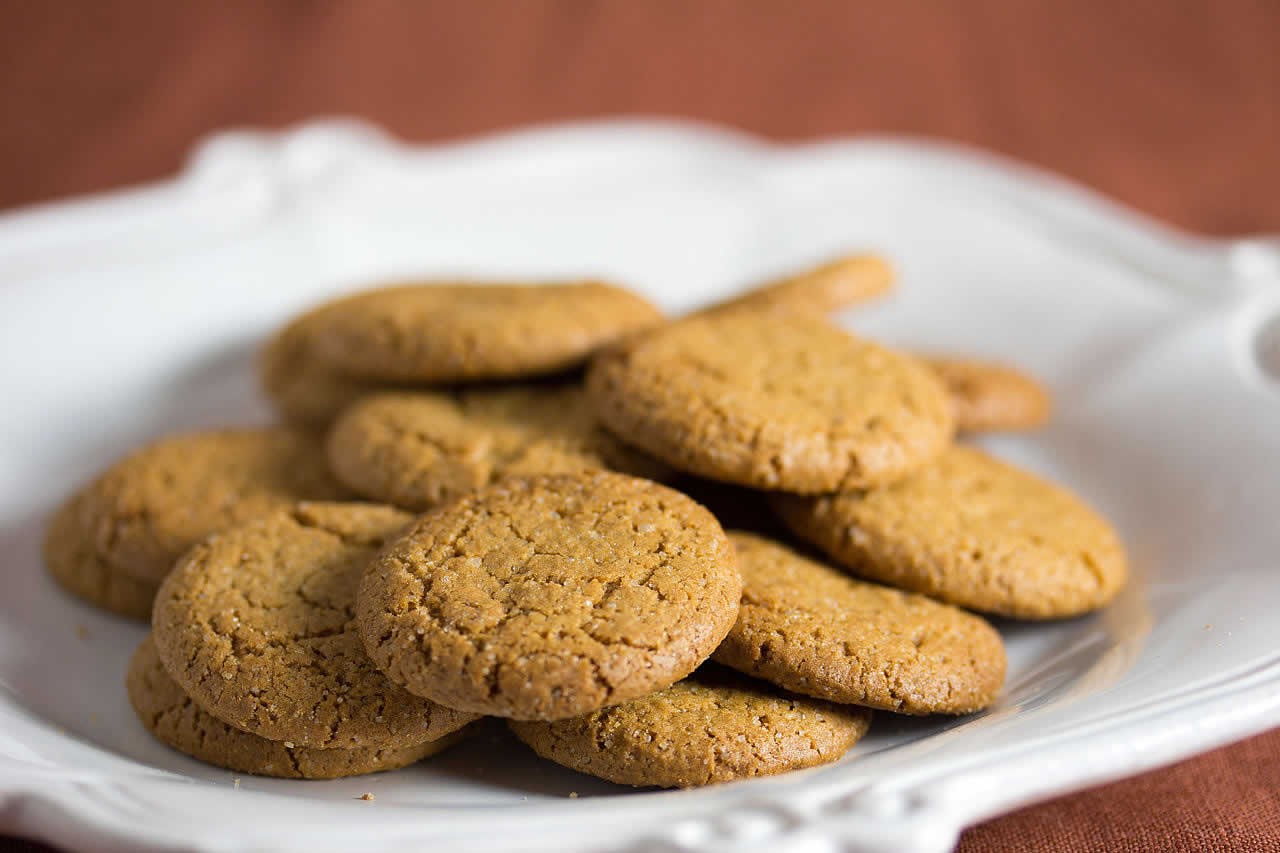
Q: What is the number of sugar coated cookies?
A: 14